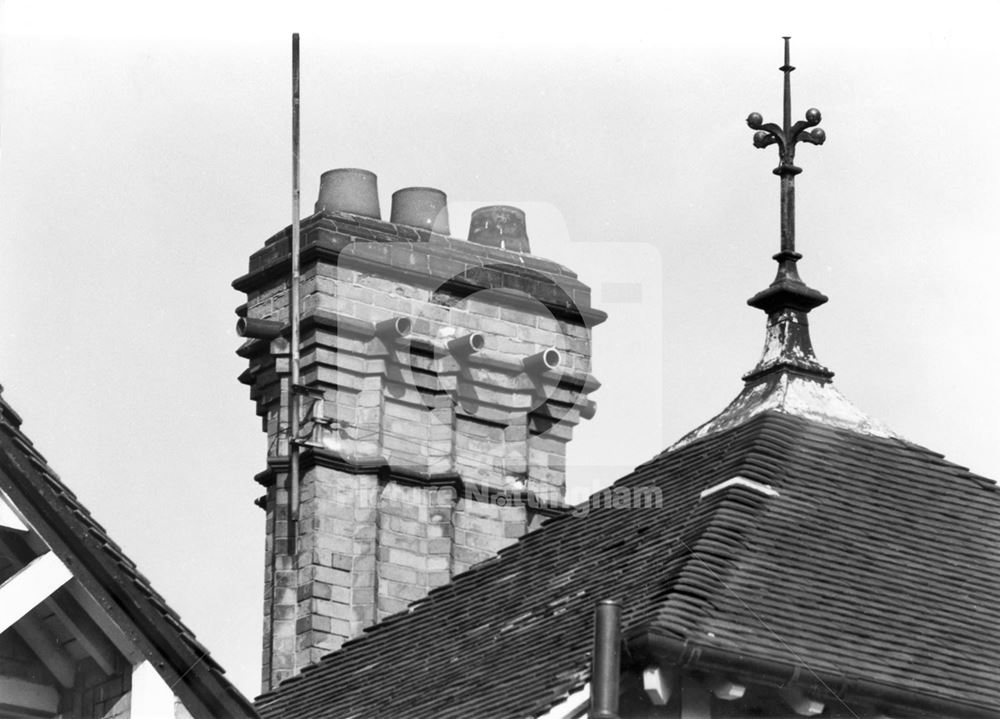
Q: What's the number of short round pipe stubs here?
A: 5